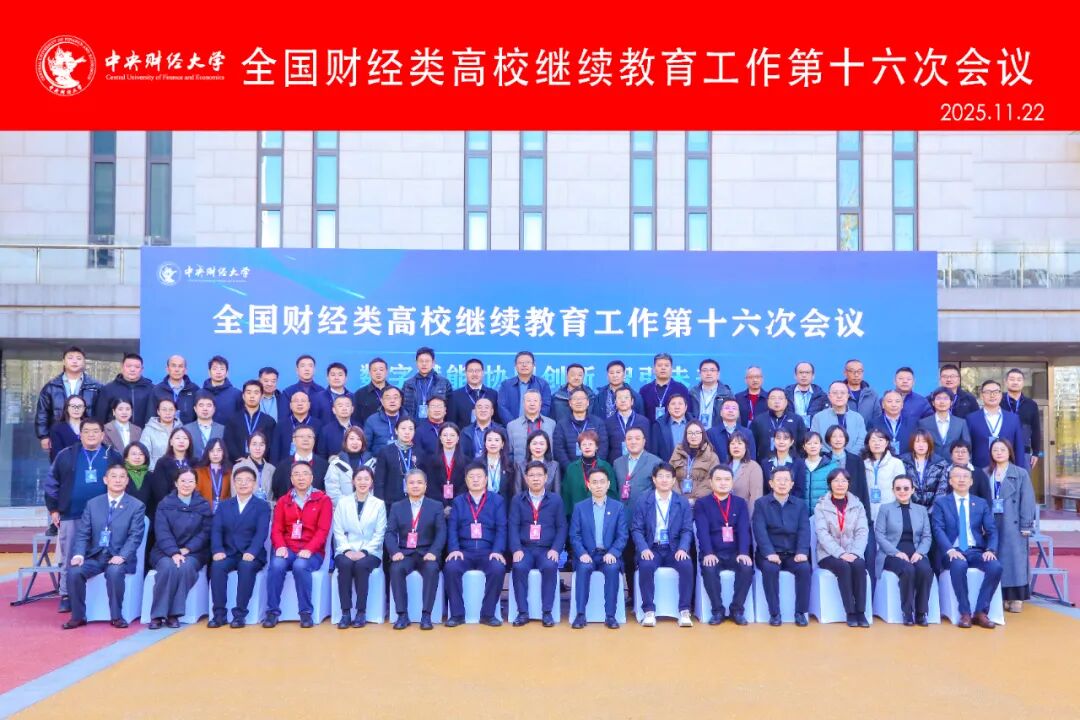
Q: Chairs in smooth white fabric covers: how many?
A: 15